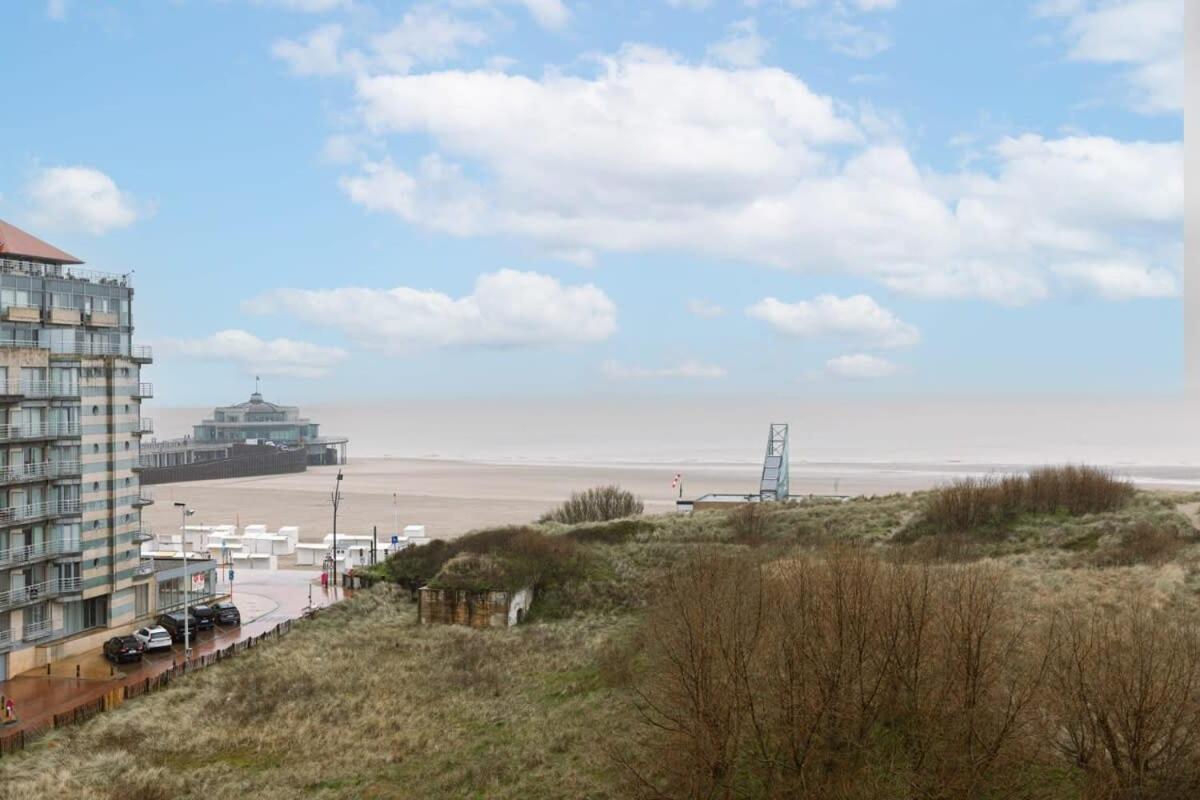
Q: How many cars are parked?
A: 5